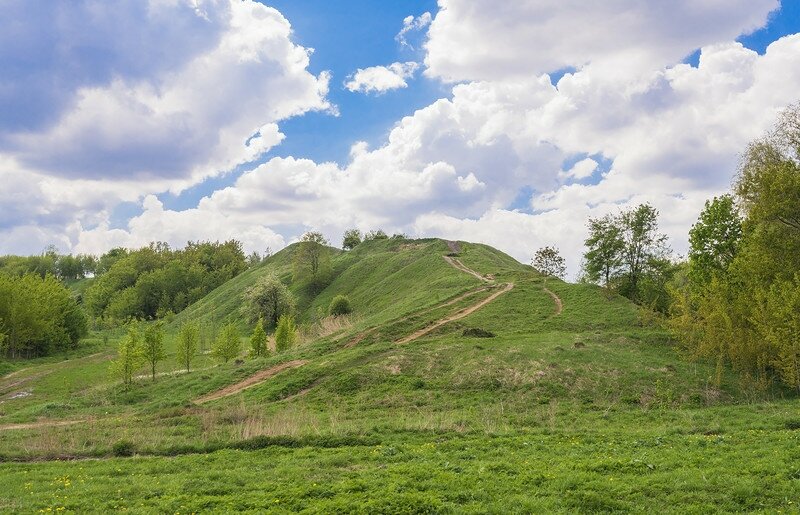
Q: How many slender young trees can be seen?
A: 6